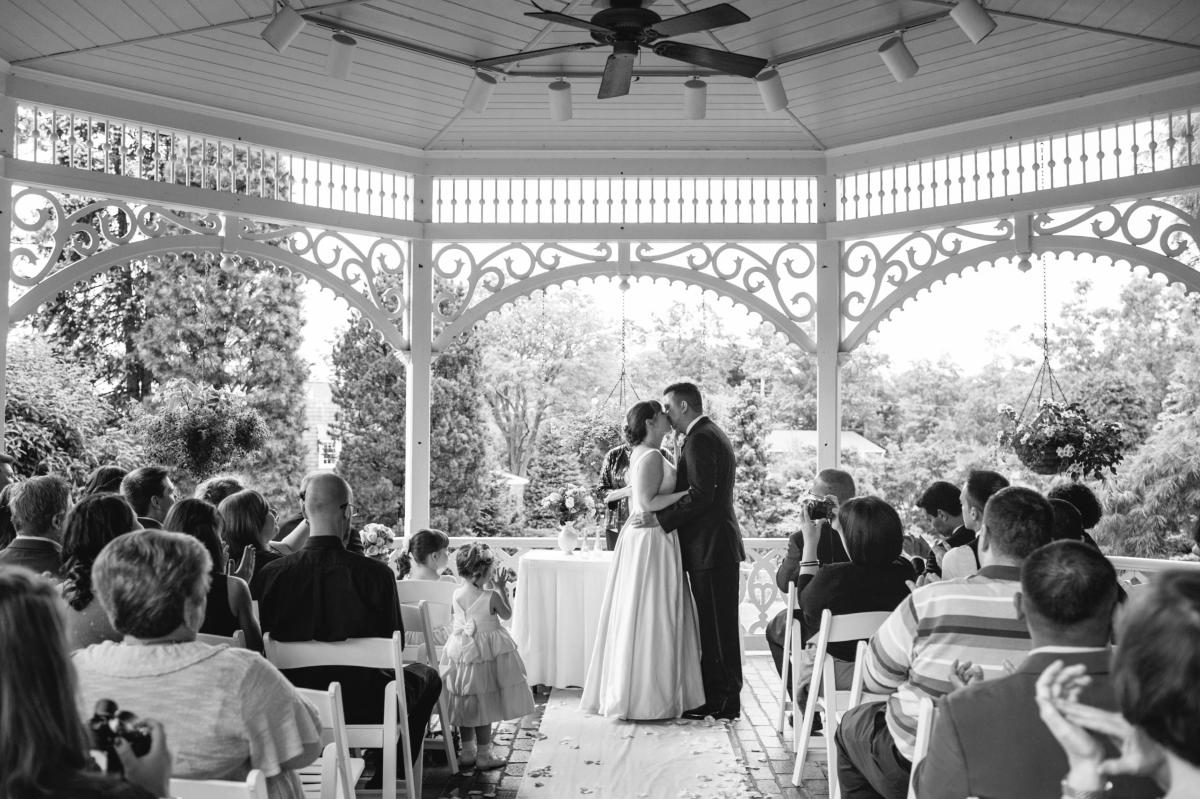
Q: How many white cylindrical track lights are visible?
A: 8